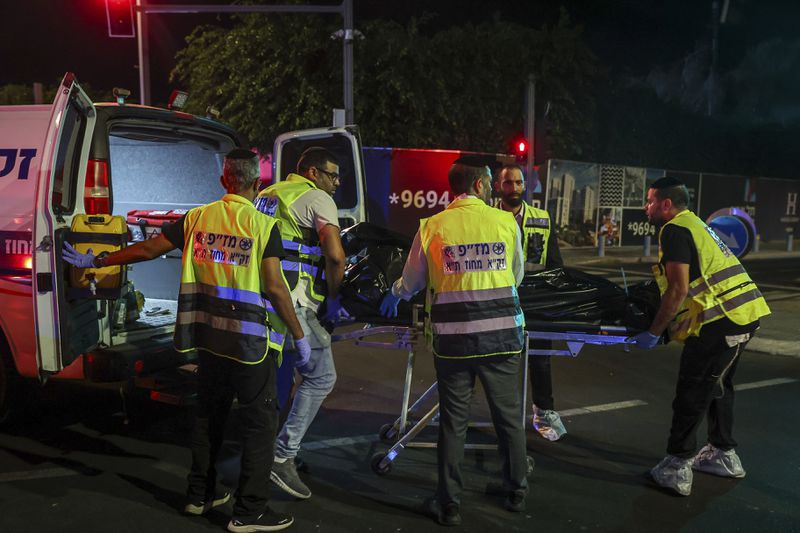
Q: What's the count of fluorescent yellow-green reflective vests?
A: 5